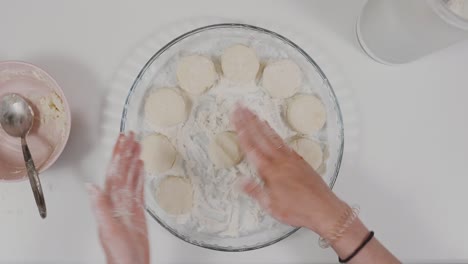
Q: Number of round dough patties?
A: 9